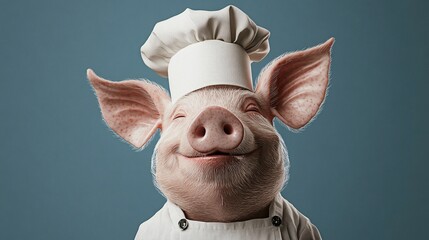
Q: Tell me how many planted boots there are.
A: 0